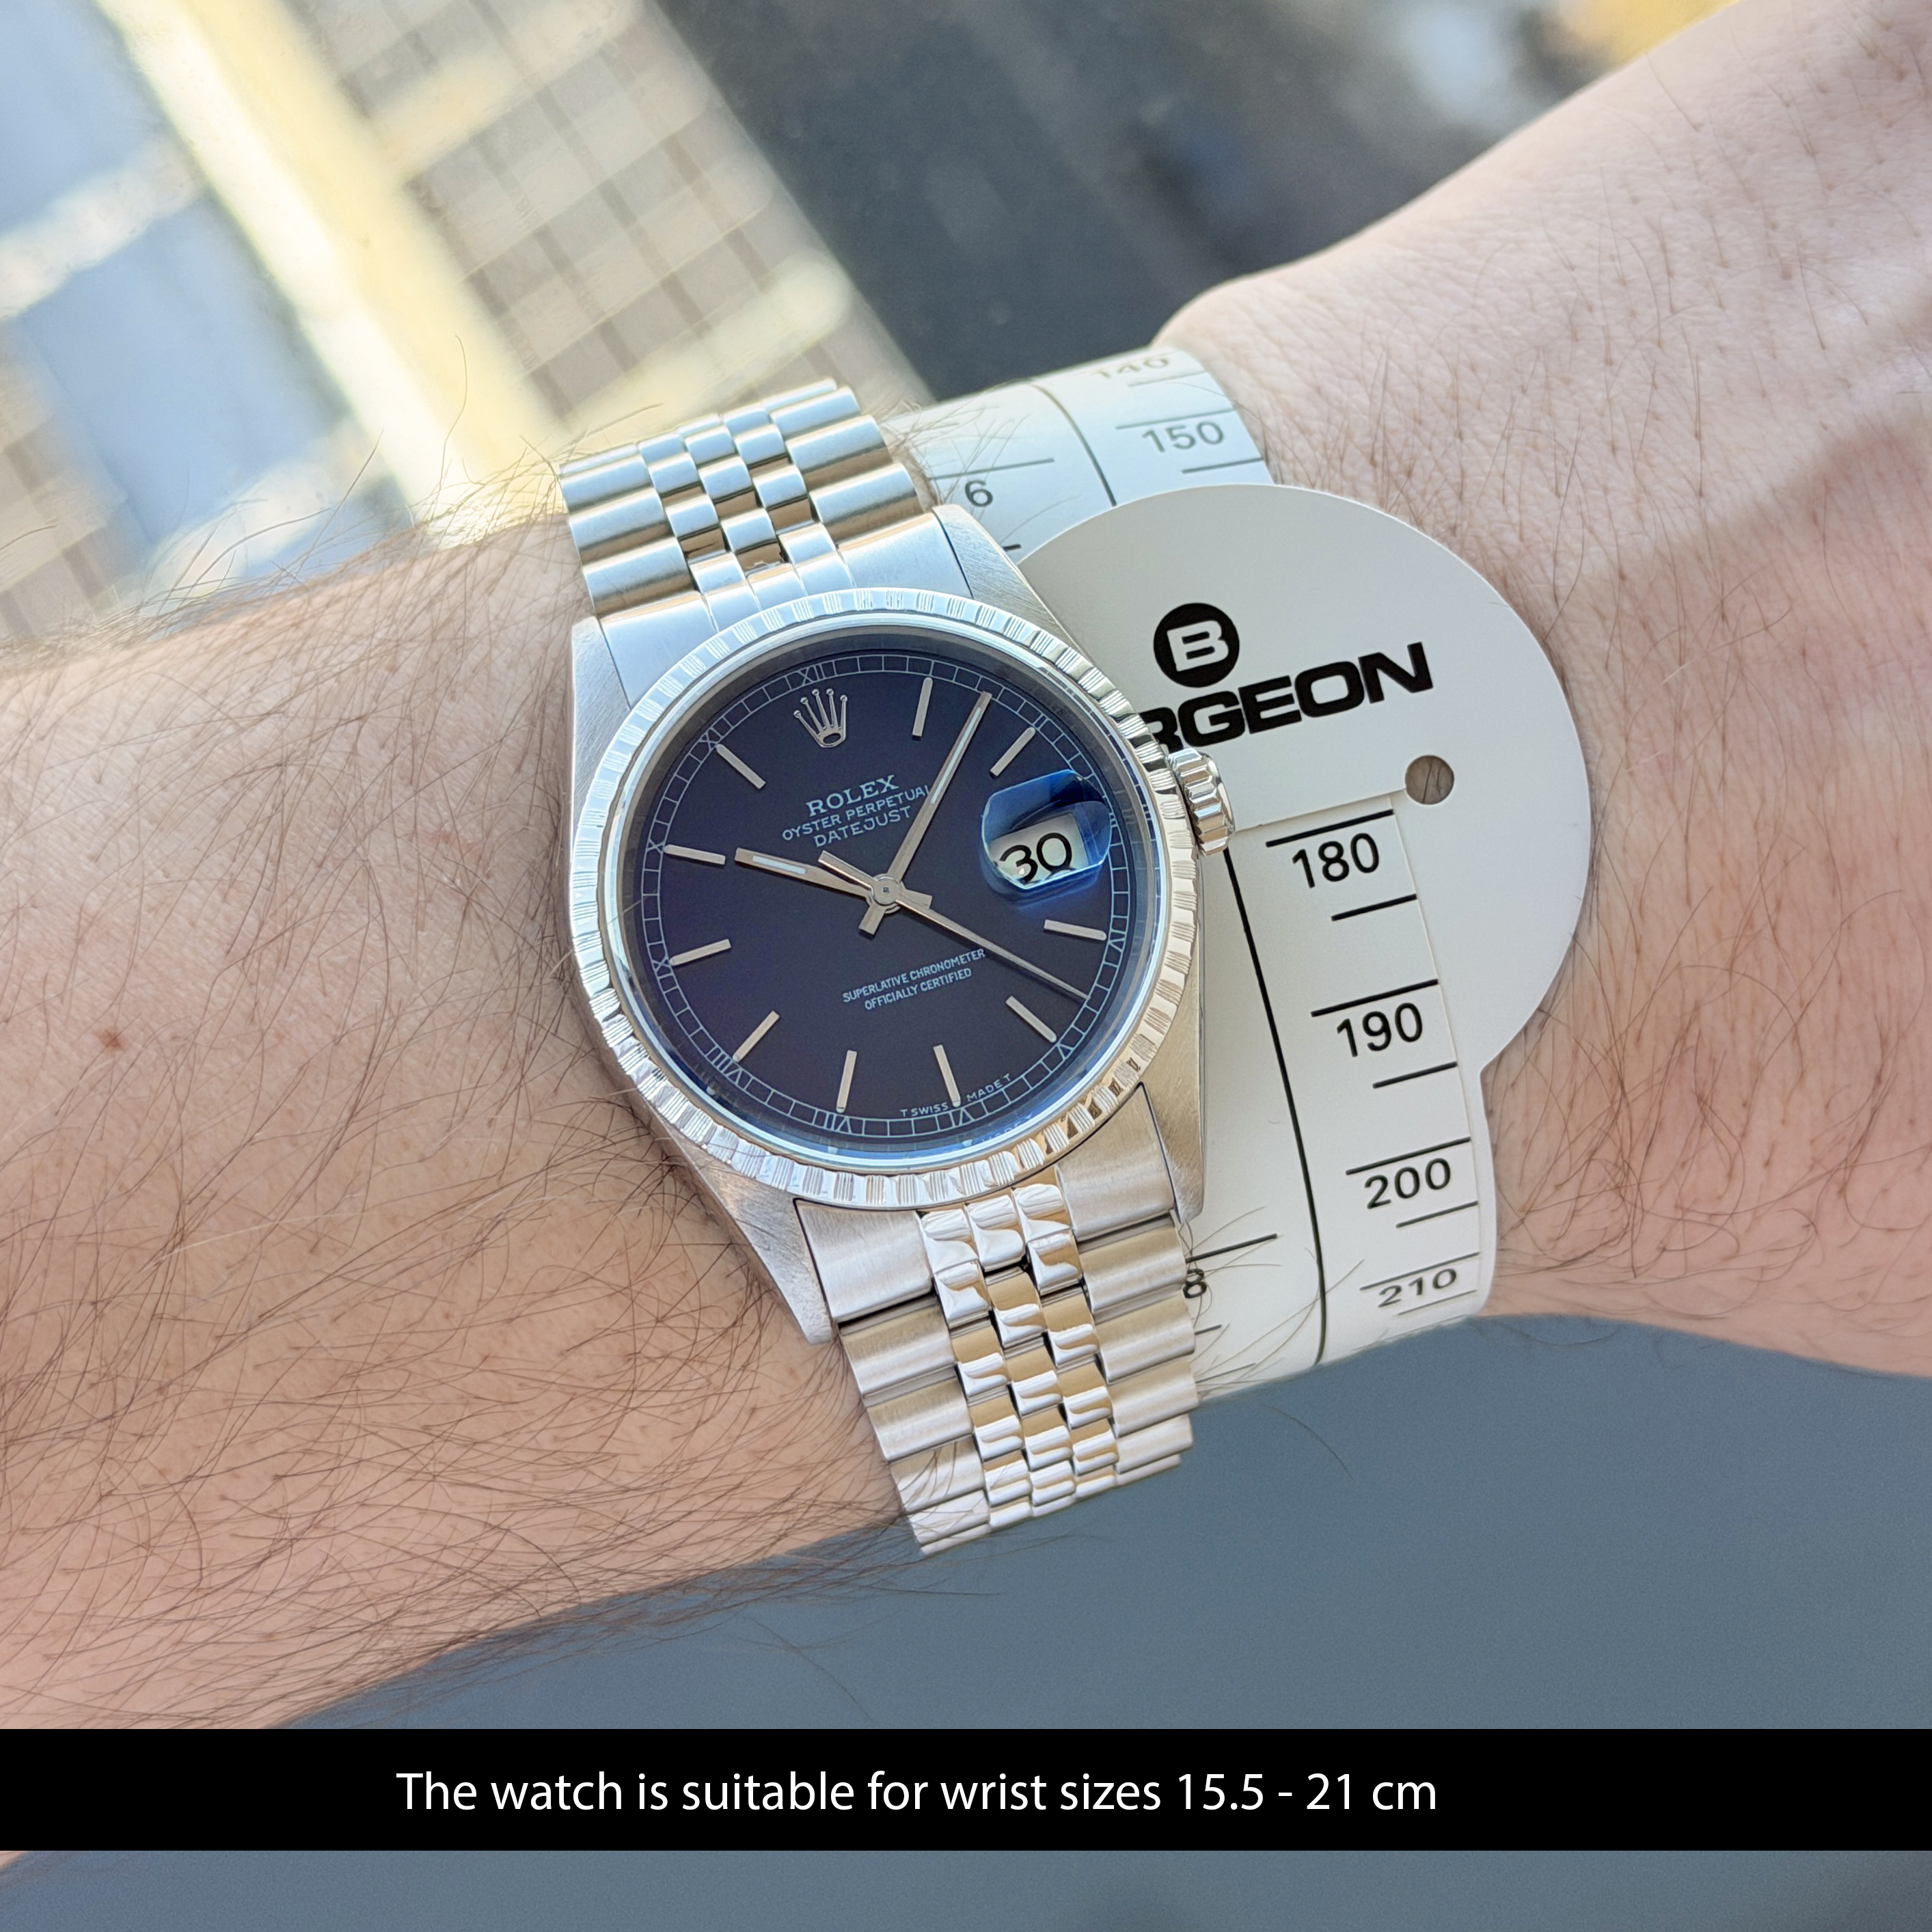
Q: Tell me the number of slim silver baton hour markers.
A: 10